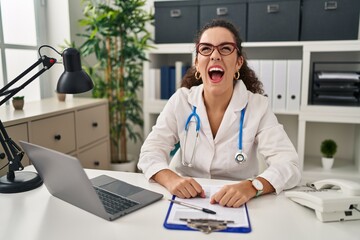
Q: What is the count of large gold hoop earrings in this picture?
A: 2